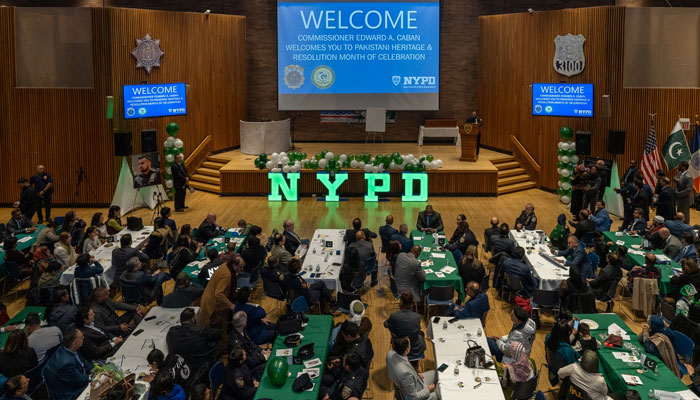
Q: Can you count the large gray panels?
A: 2